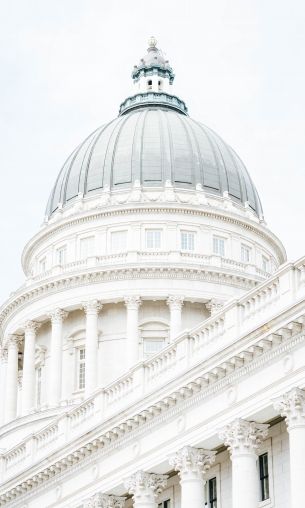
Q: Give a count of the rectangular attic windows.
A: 9